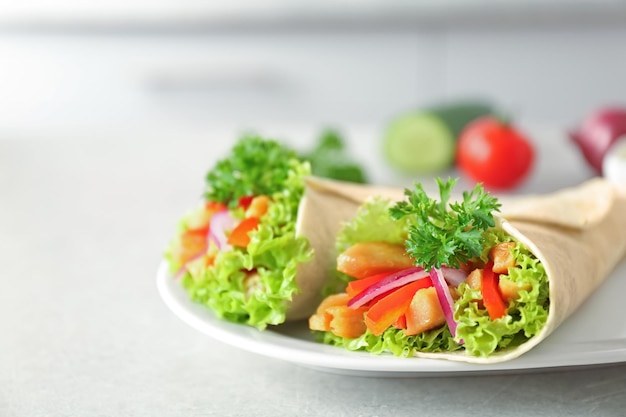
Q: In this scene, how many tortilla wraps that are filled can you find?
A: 2